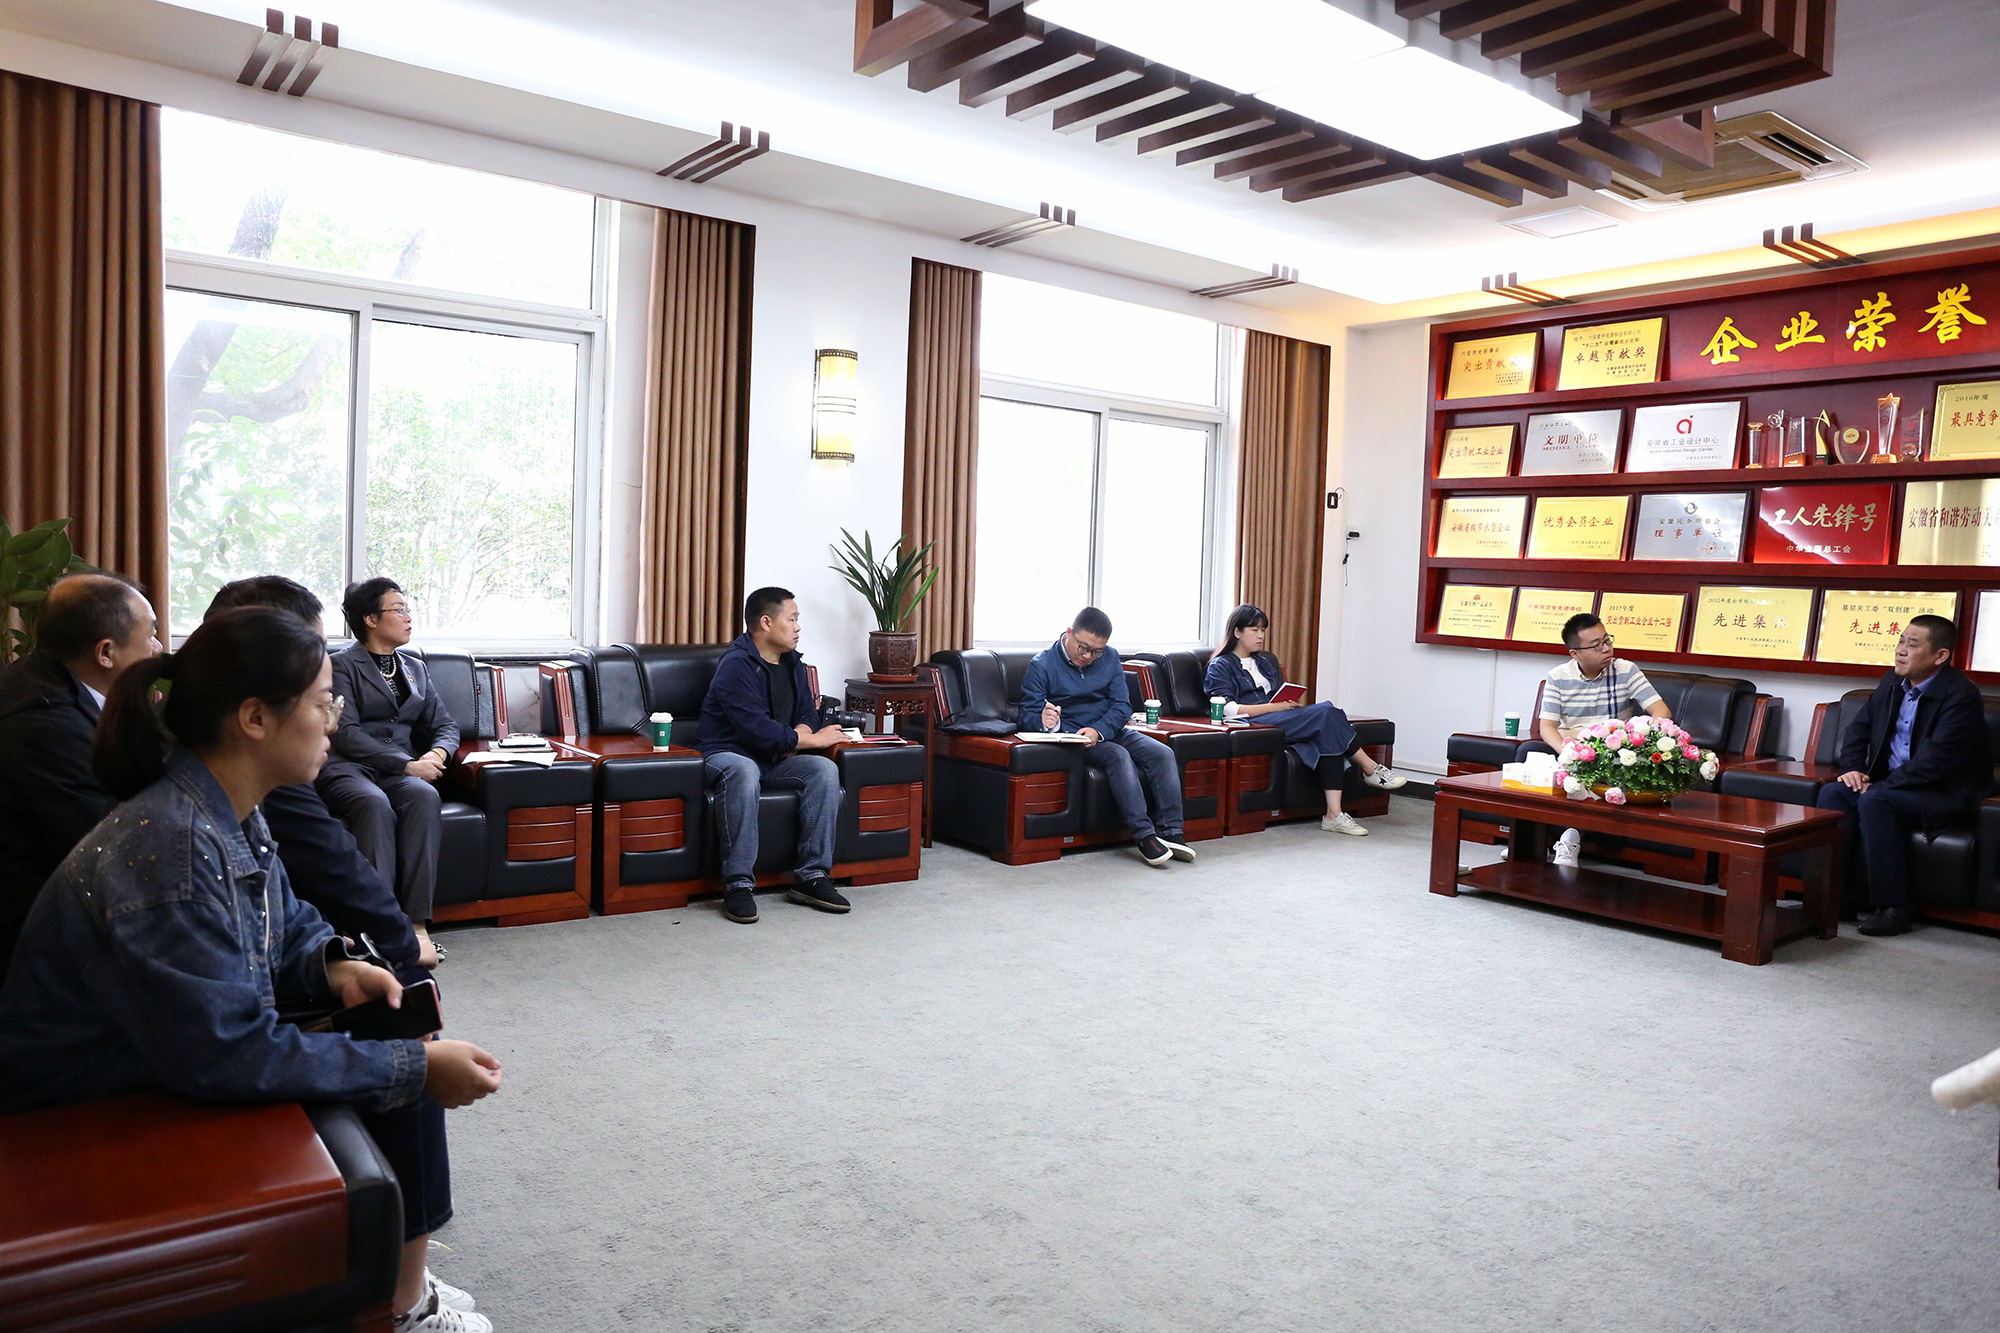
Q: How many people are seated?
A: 9